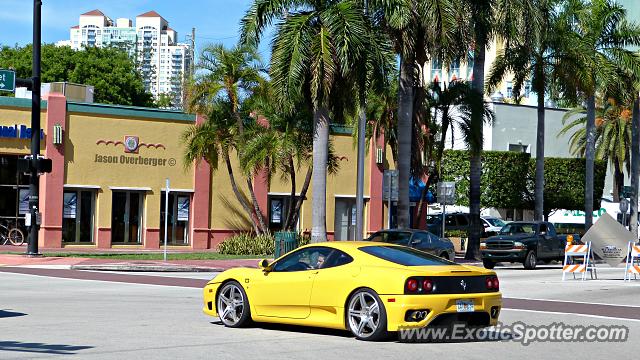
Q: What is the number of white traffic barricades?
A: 2